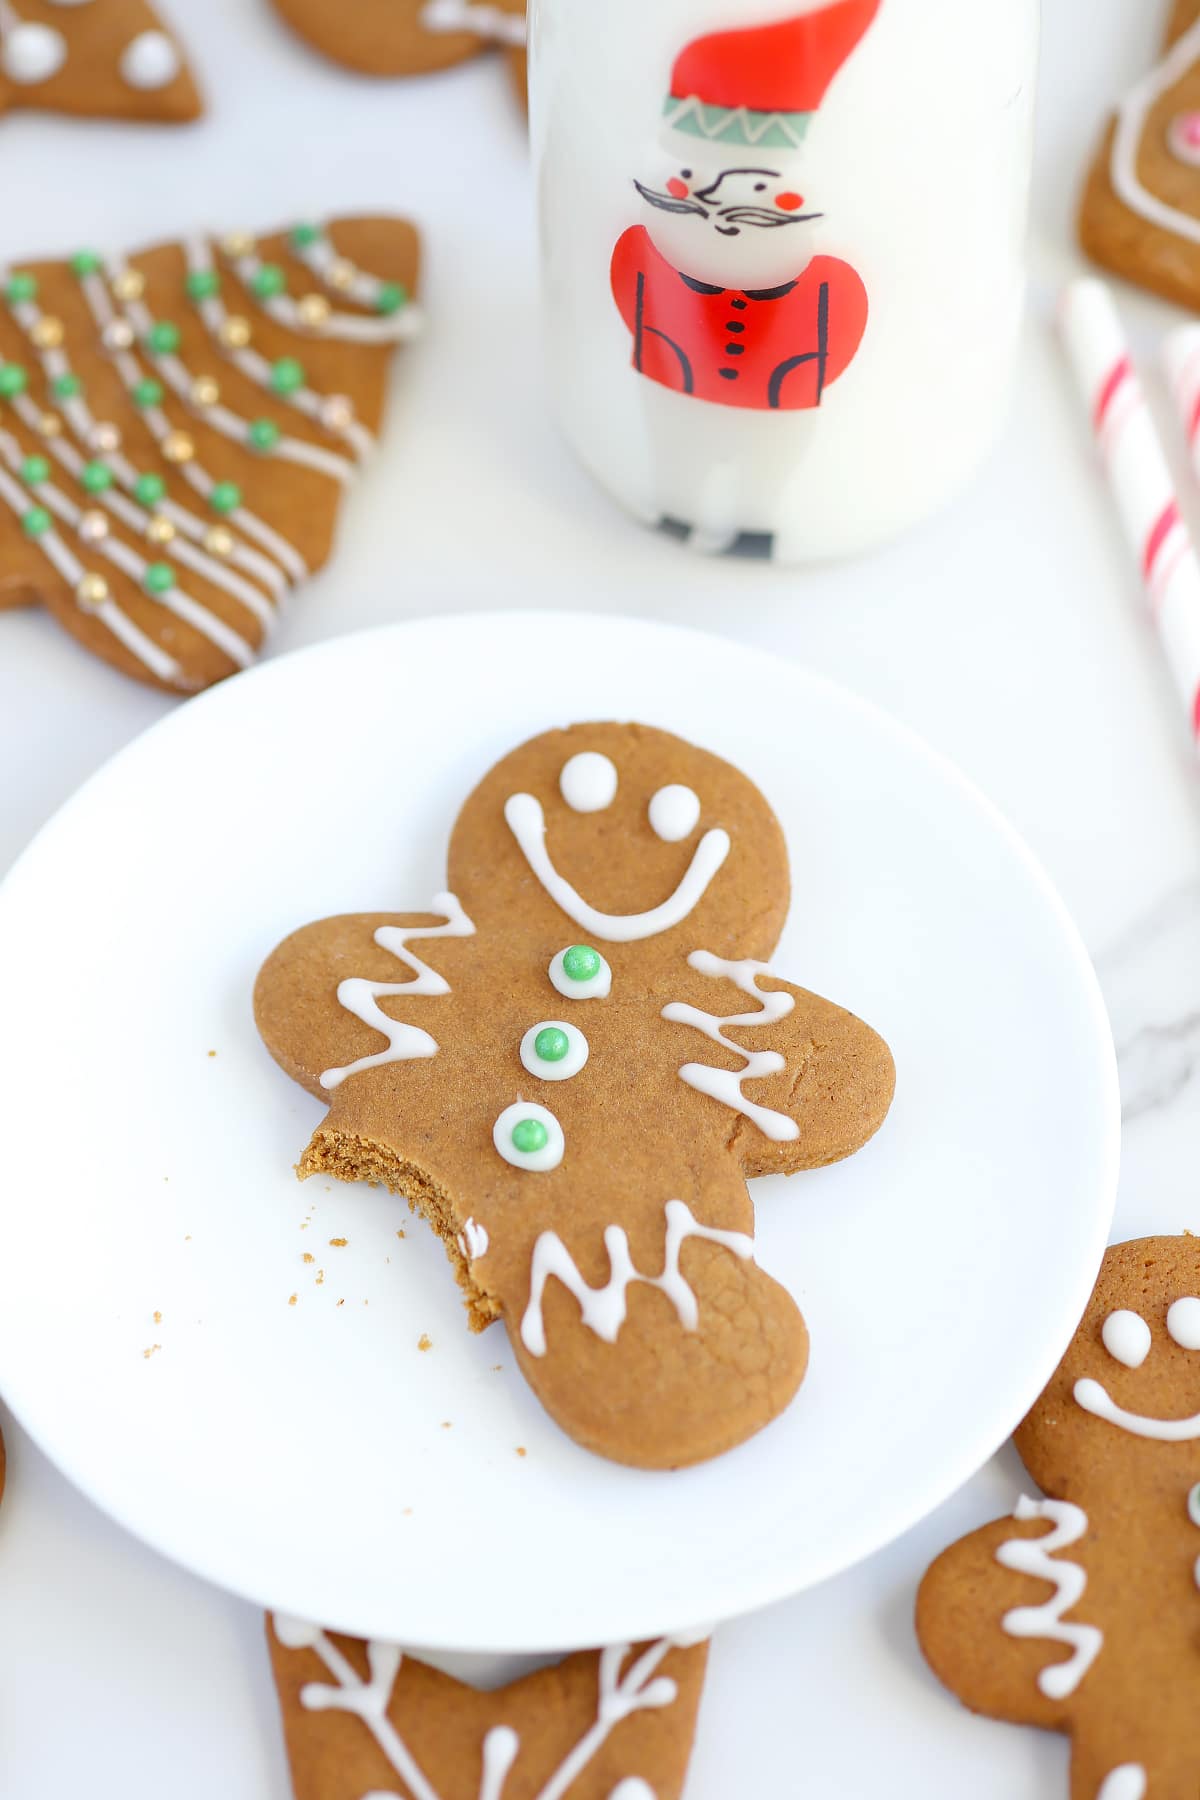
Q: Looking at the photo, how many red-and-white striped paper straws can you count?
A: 2